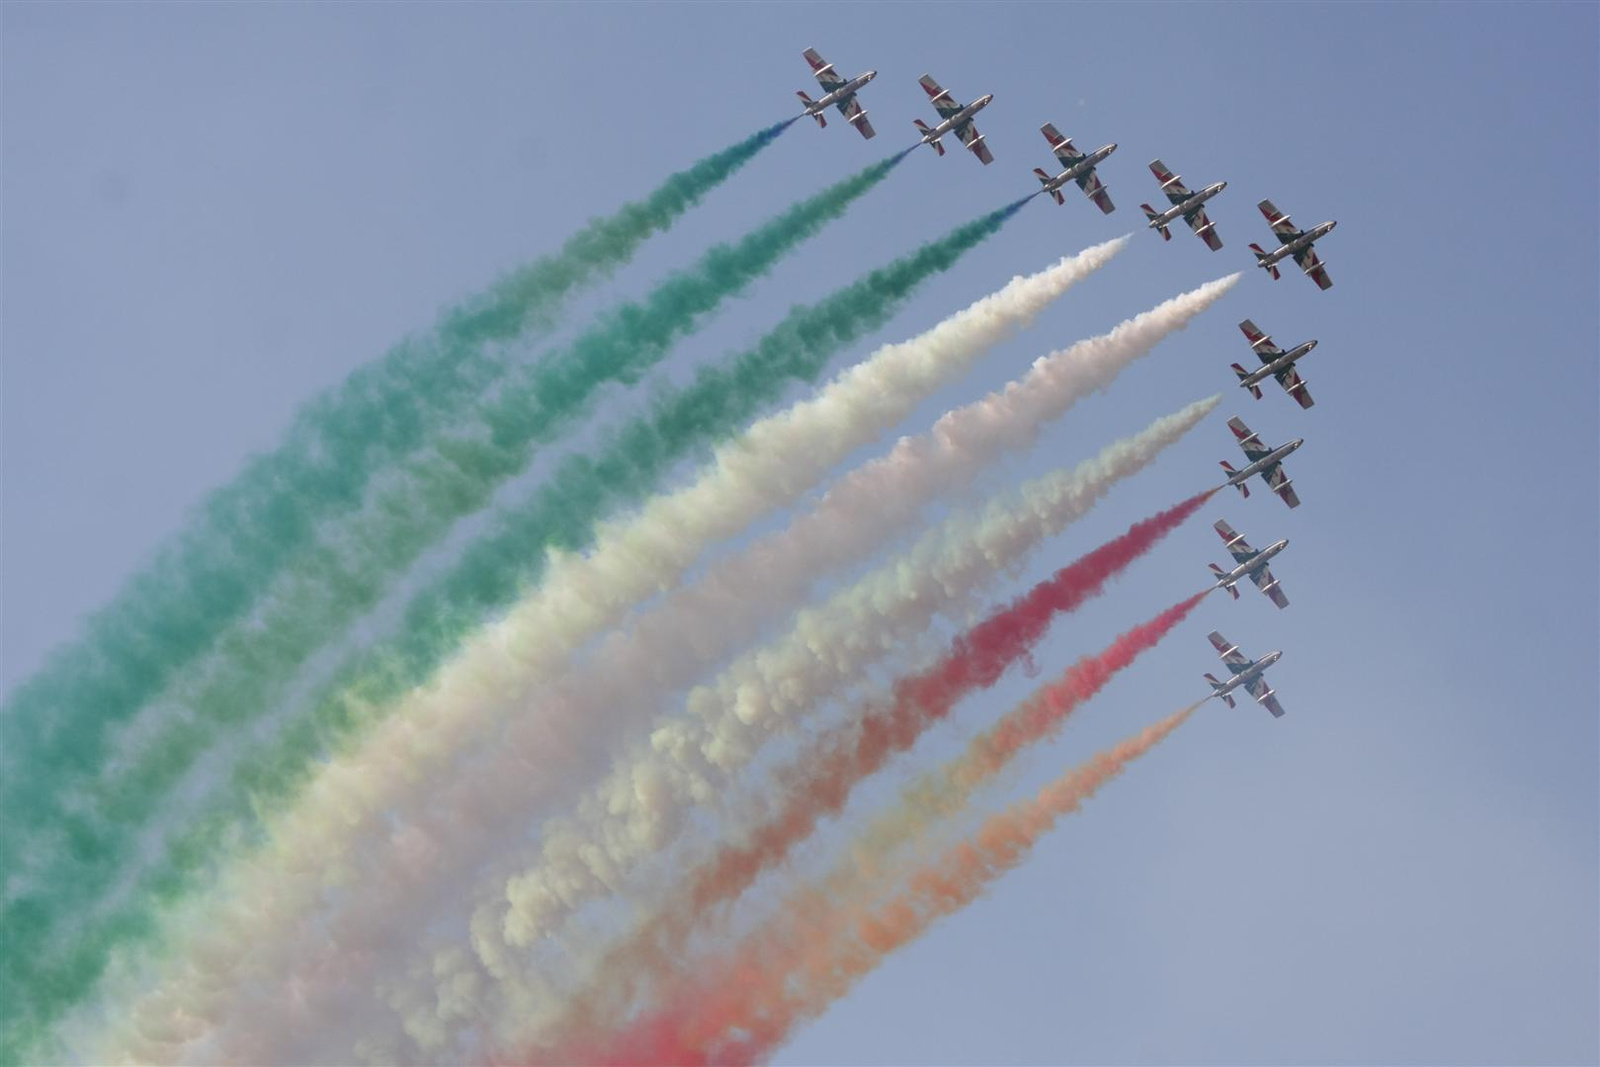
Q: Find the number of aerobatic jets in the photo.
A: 9